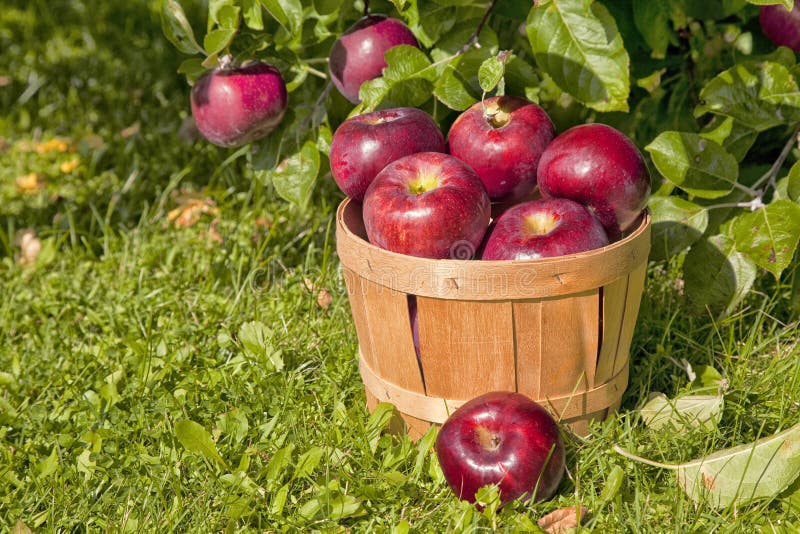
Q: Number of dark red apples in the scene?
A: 9